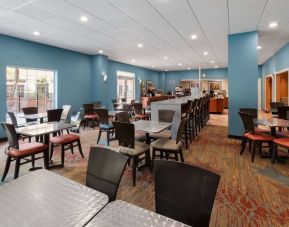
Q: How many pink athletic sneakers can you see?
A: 0